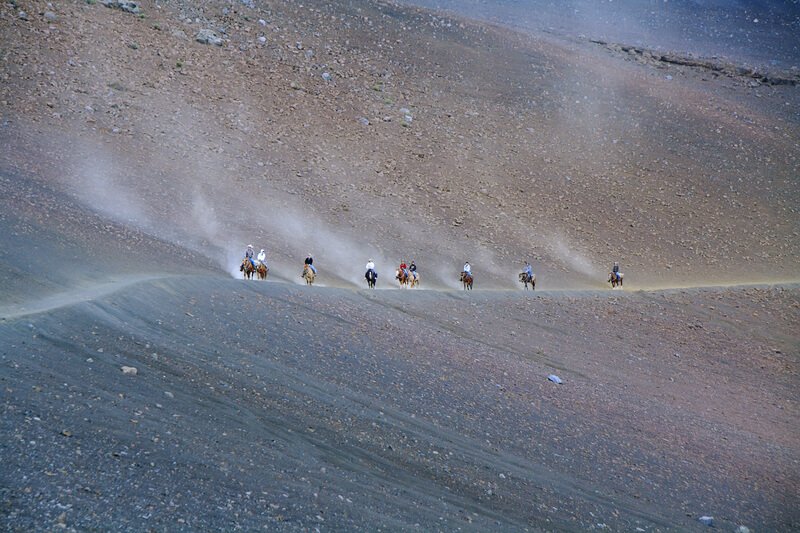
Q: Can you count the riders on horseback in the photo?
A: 9